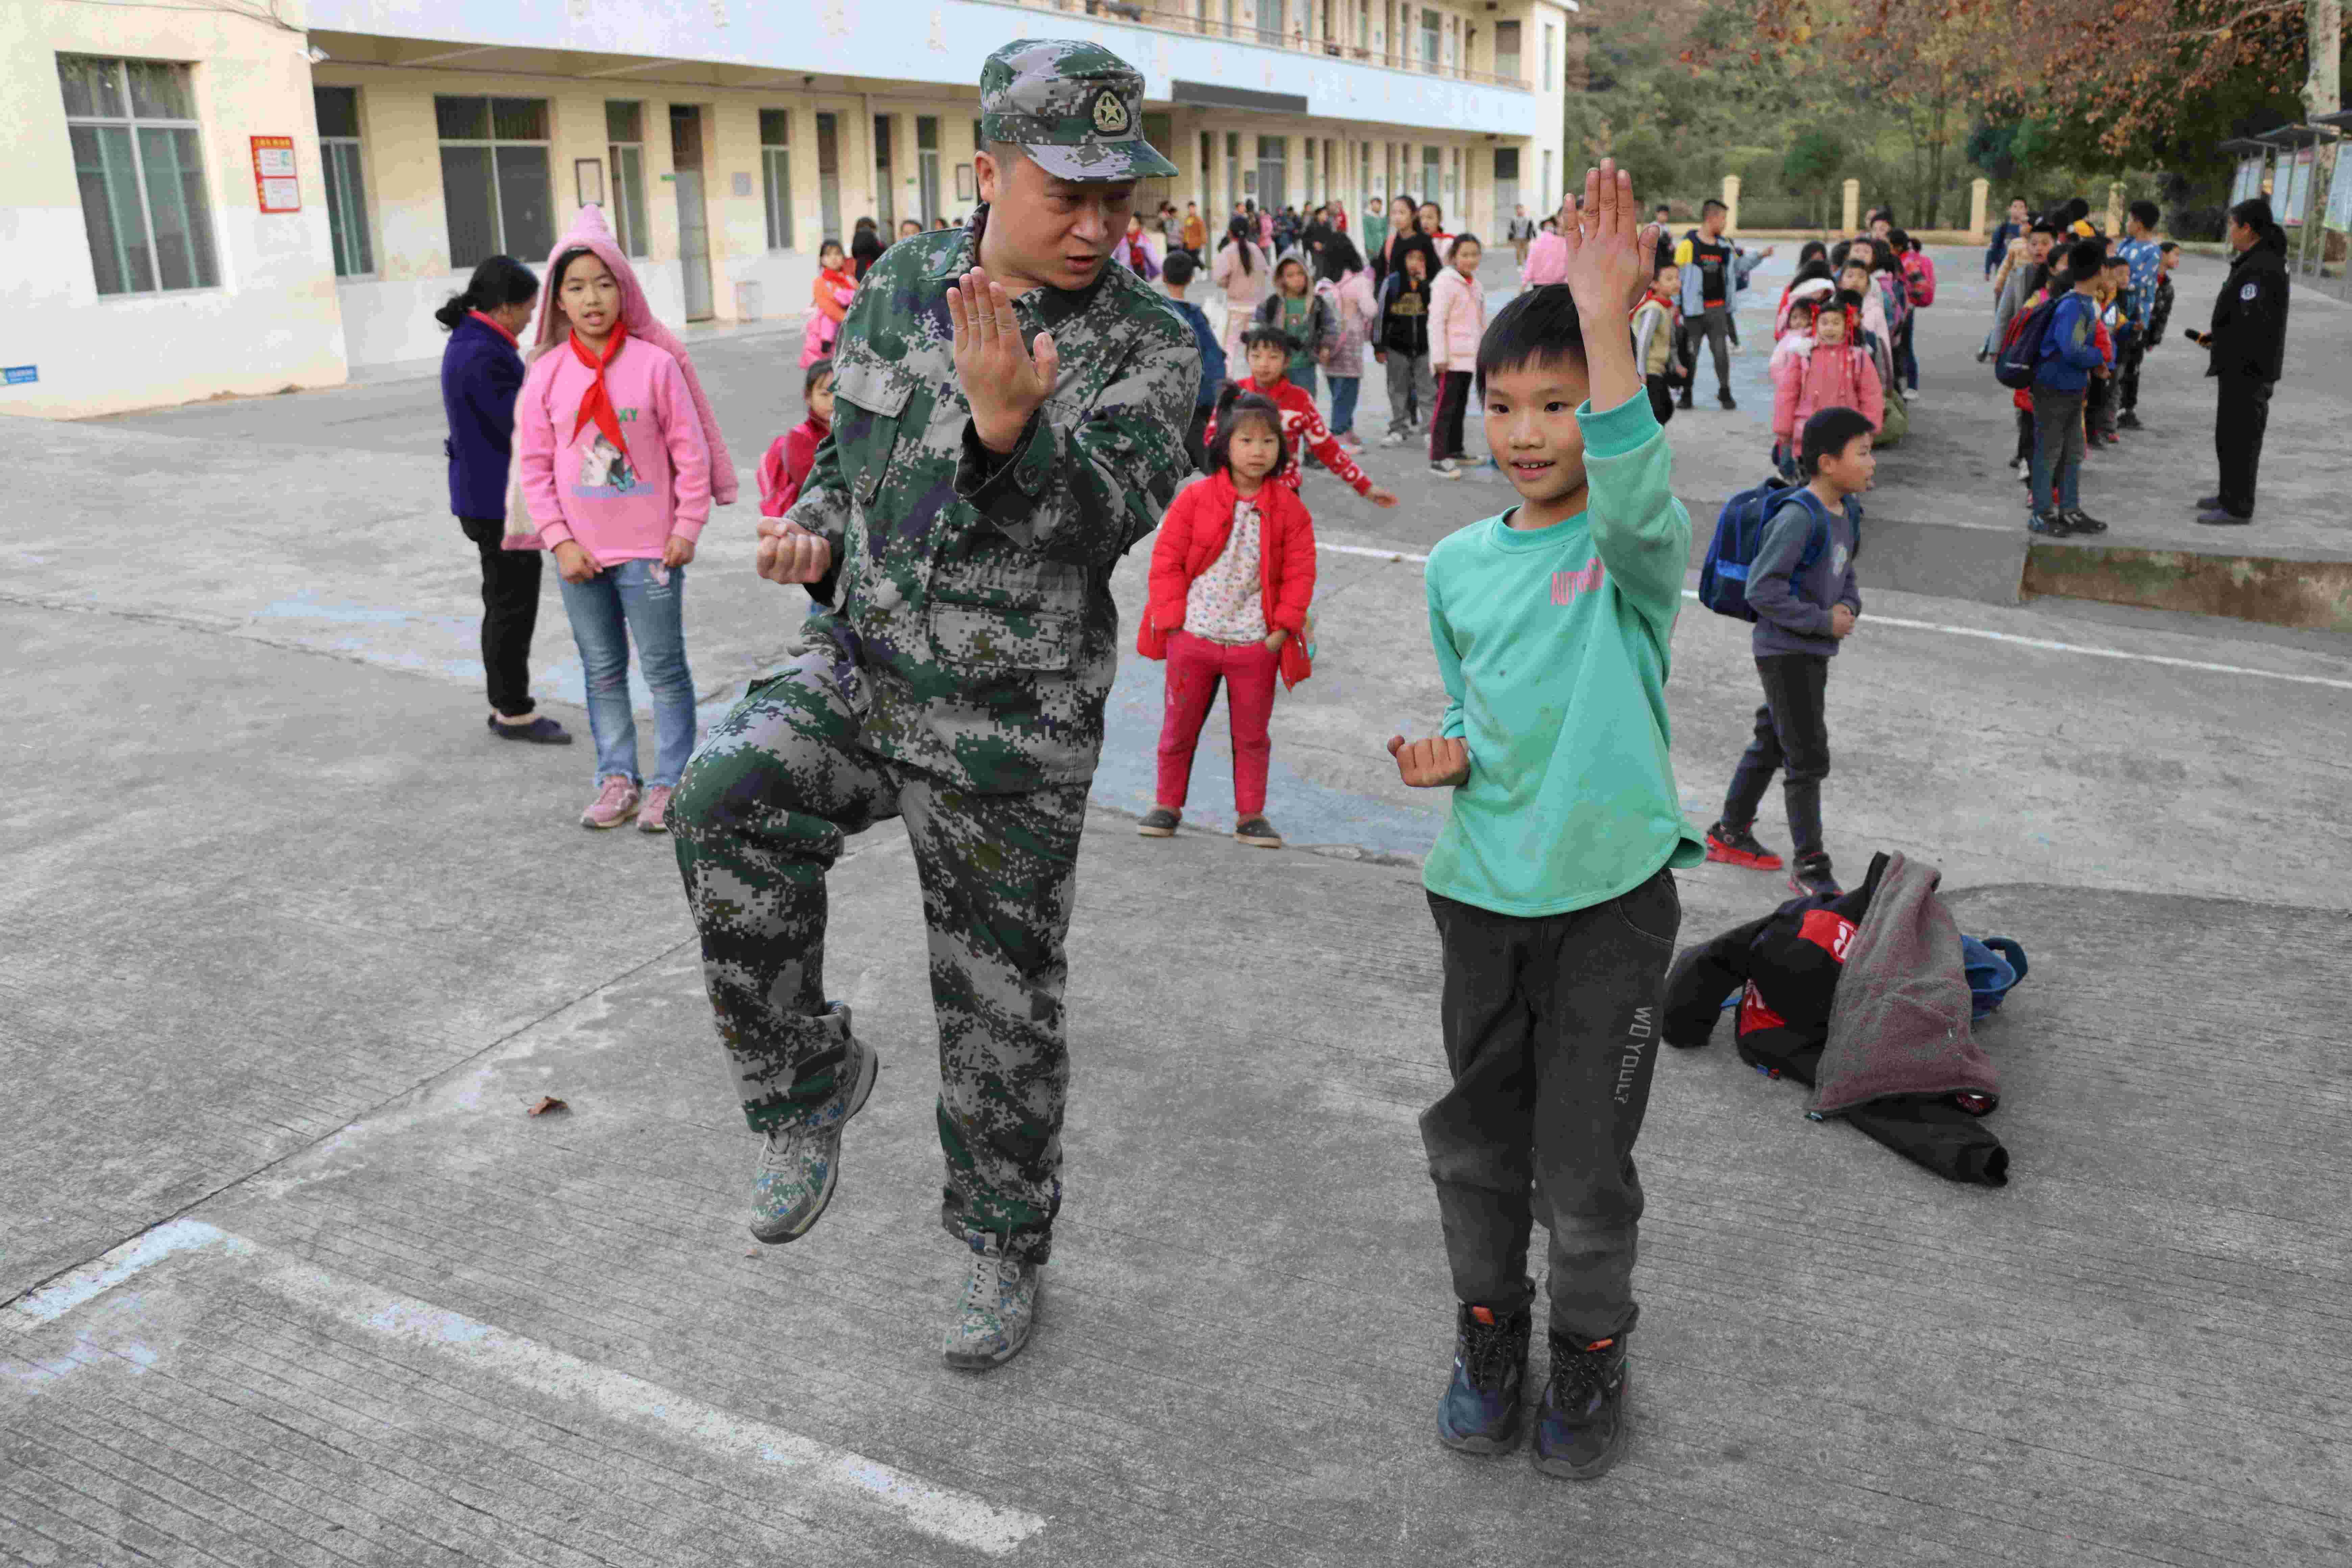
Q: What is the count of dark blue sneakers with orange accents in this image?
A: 2